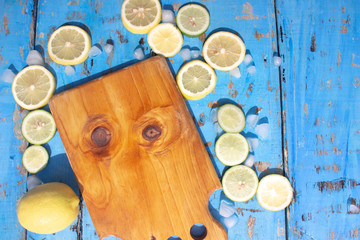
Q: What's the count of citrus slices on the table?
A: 13